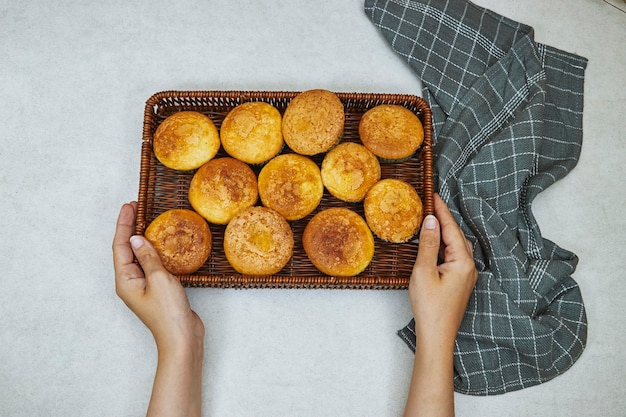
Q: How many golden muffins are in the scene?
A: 11